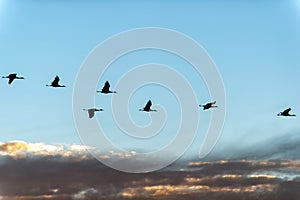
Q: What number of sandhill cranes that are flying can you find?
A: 7